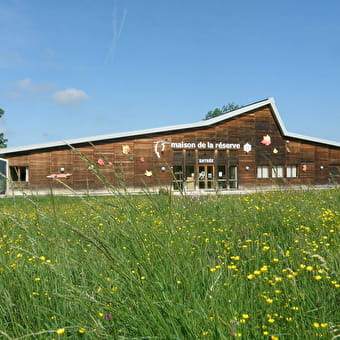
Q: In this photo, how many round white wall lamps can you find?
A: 4